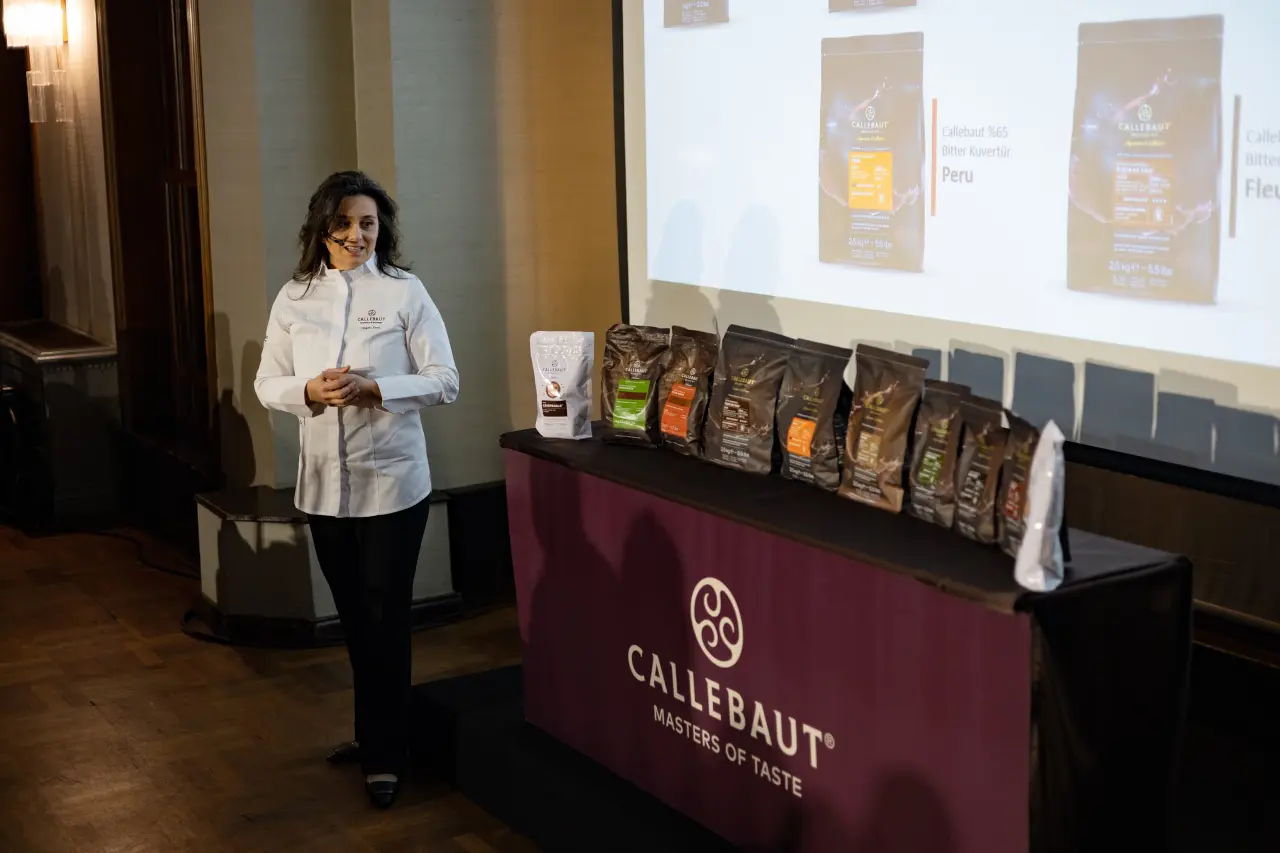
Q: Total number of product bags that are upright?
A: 10